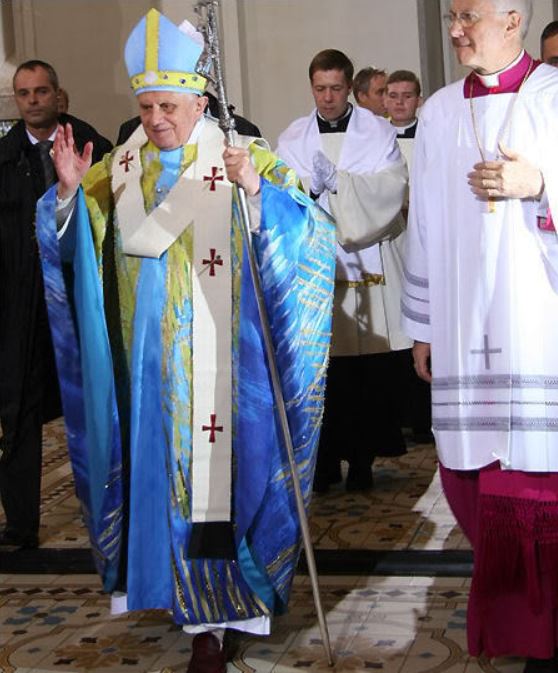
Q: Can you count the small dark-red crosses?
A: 4